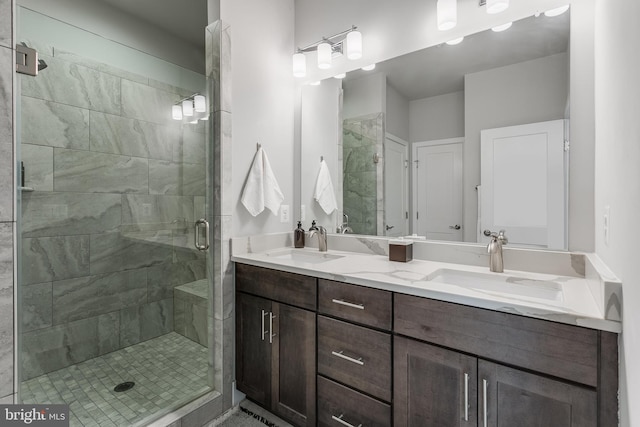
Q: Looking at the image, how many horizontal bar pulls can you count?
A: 3